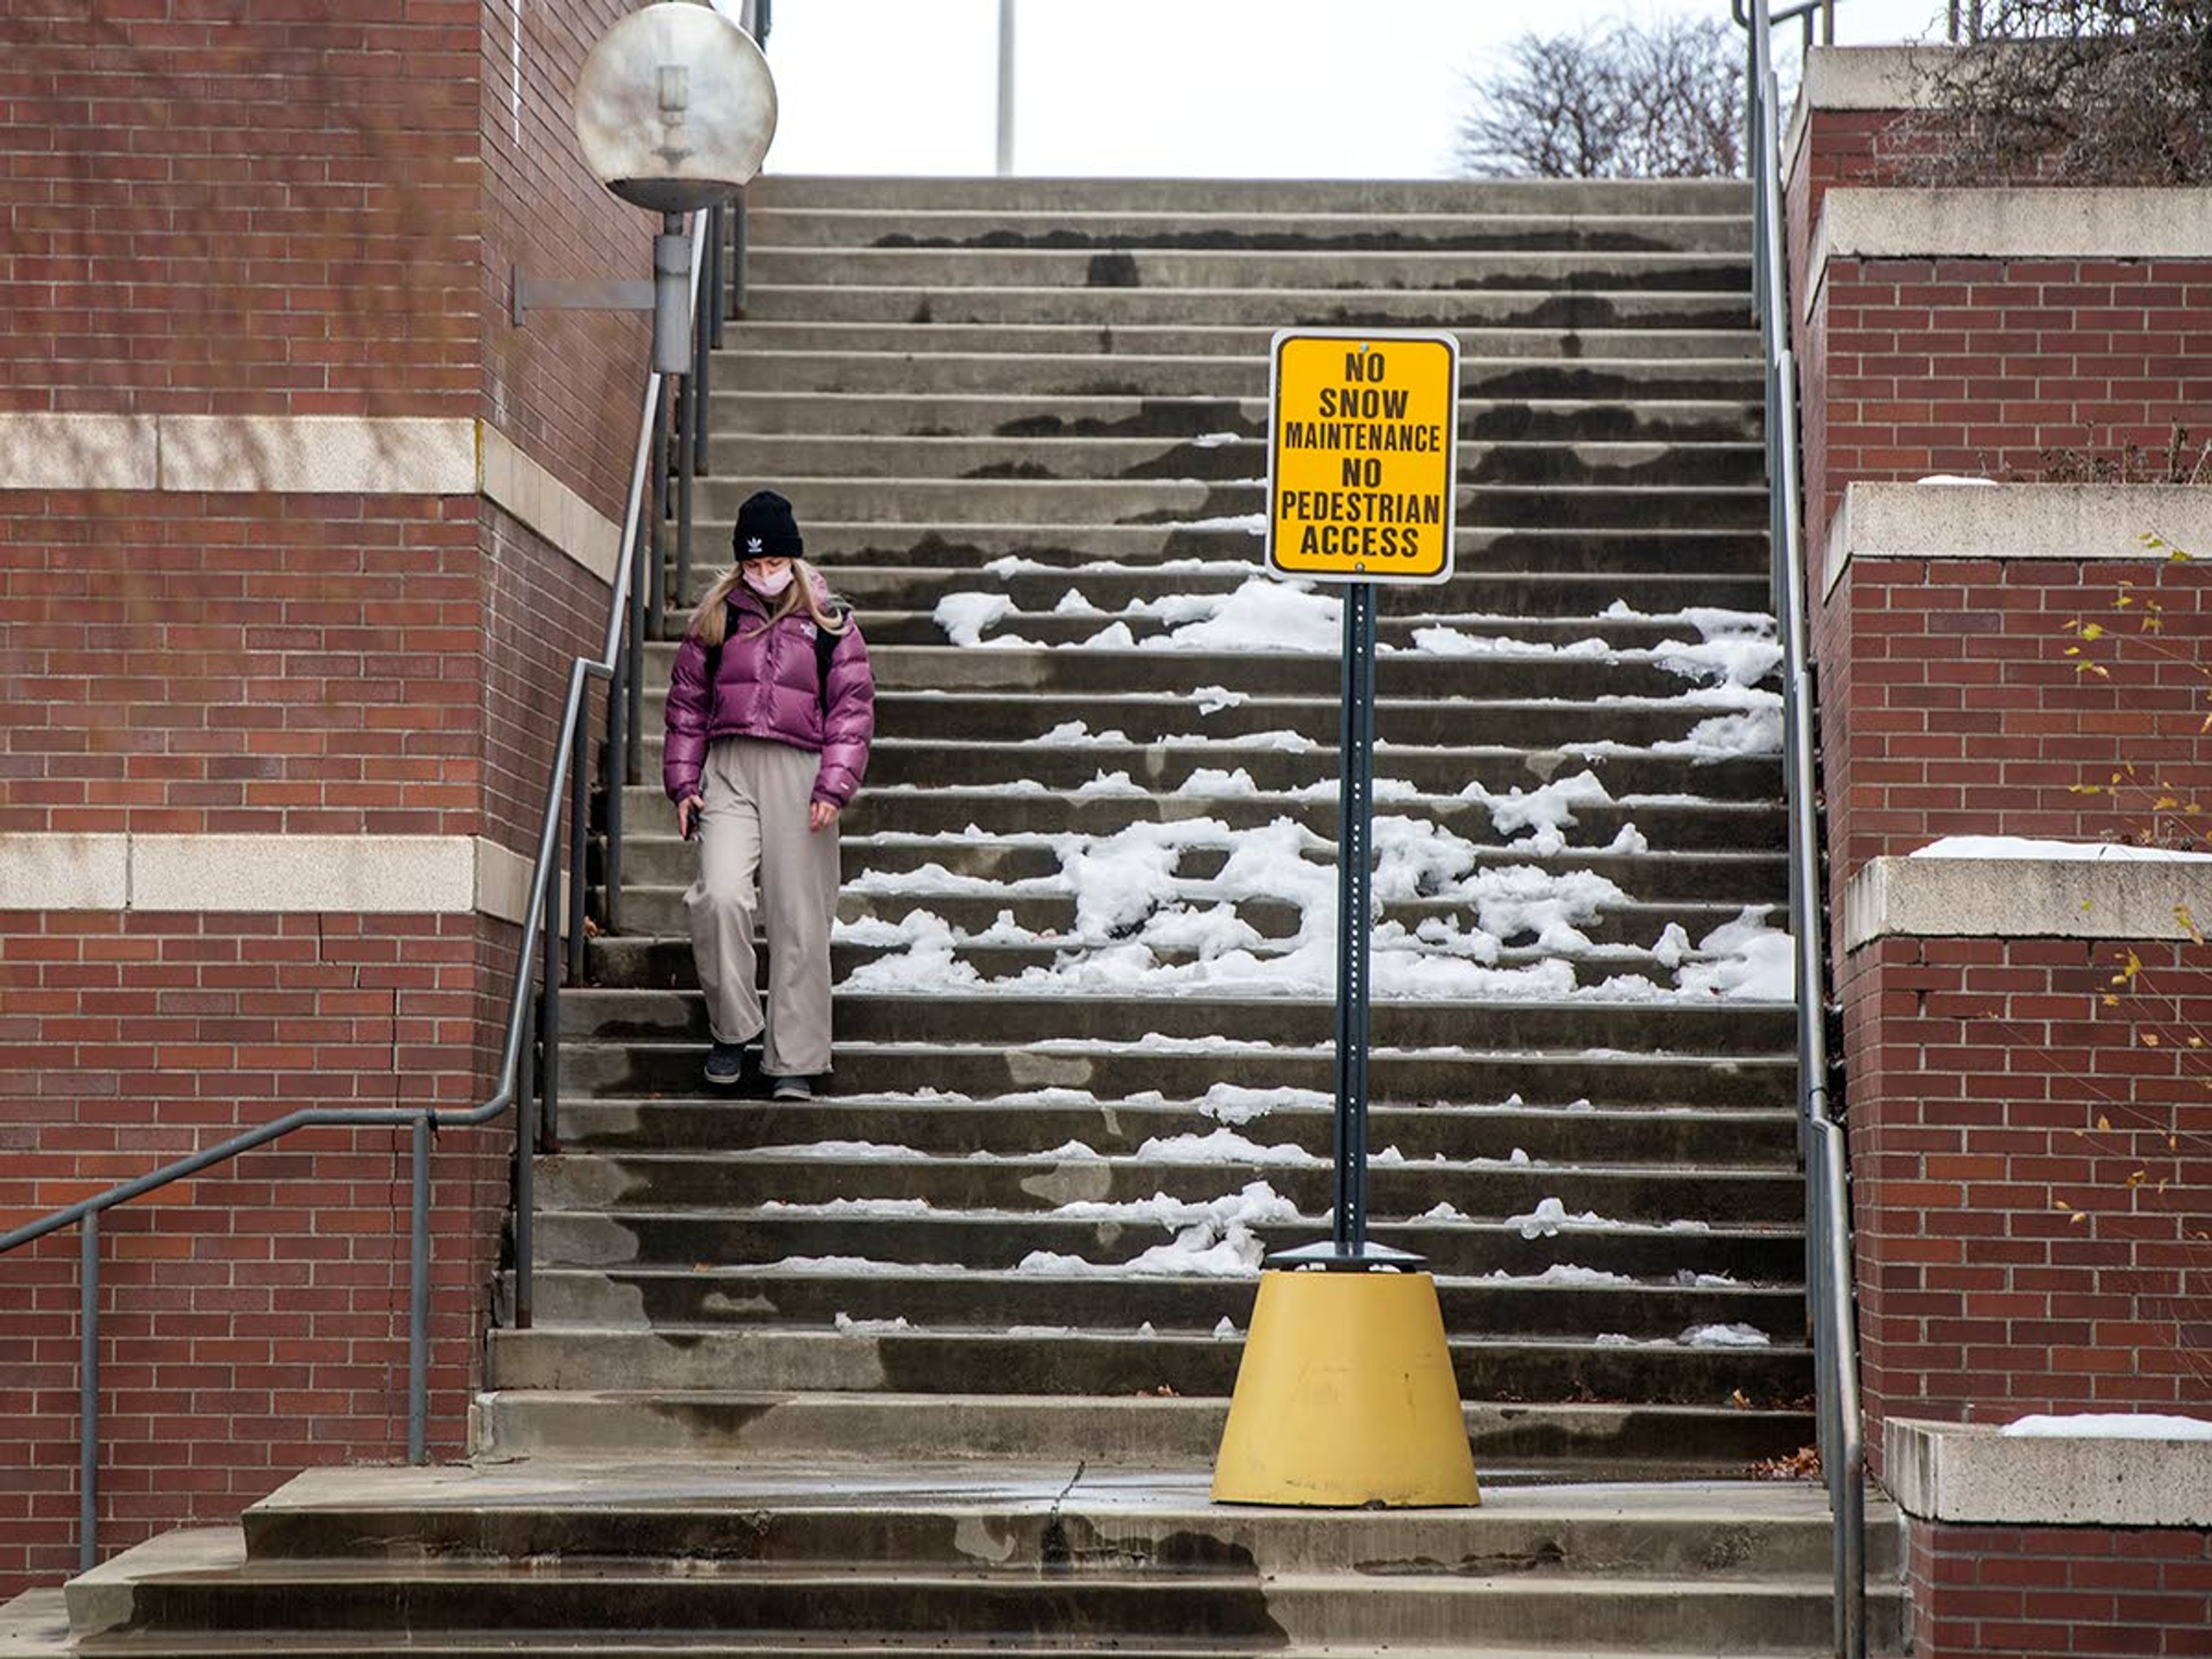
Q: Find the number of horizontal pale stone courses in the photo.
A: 7